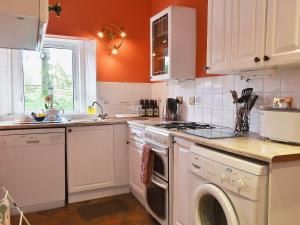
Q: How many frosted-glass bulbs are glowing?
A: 3